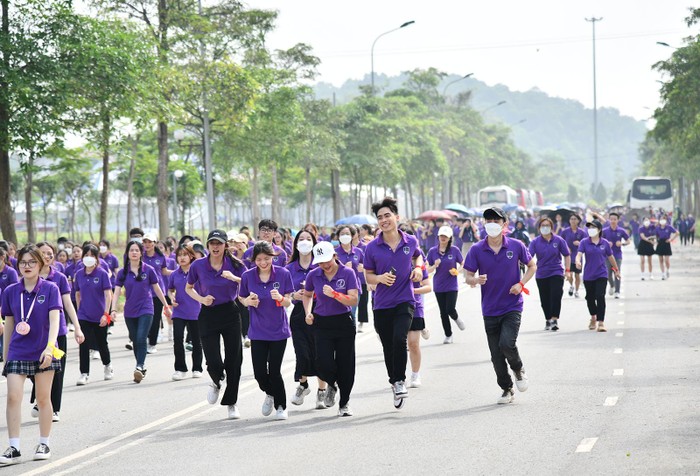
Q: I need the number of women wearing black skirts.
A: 2